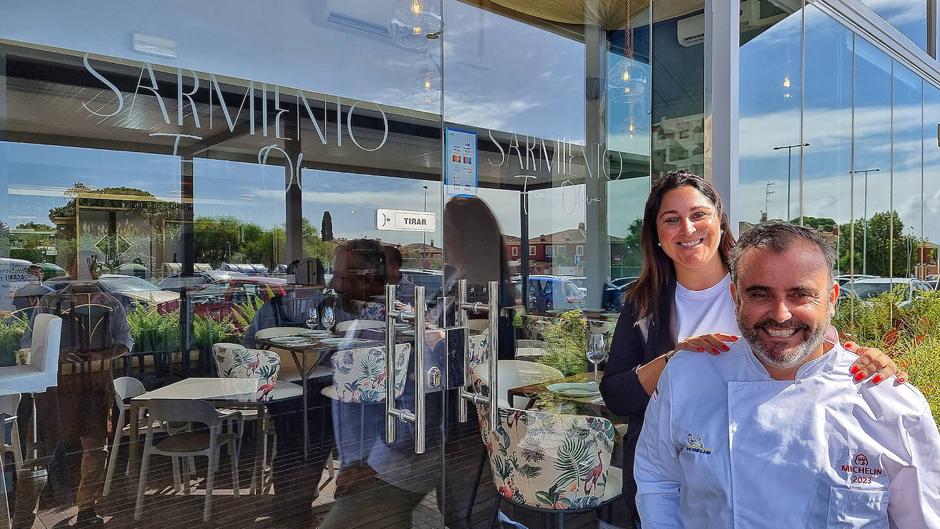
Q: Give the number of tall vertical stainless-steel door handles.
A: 4